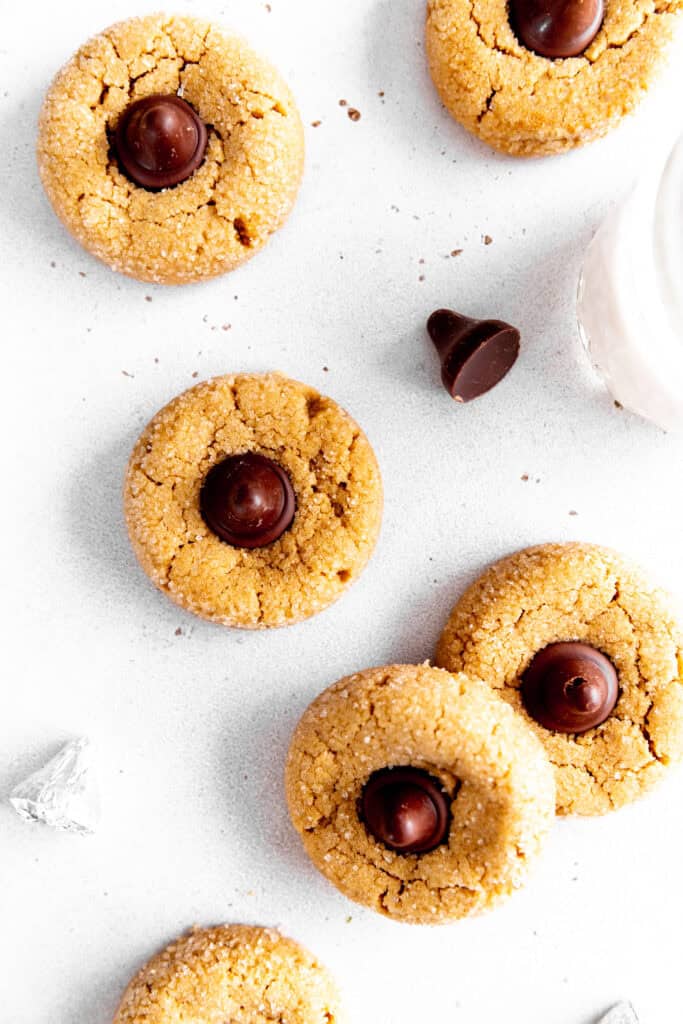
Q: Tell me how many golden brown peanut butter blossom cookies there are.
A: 6